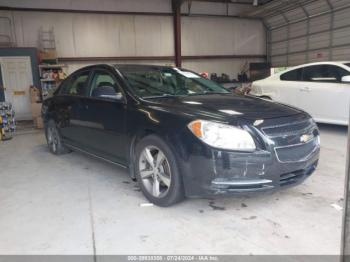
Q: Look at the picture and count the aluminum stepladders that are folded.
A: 1